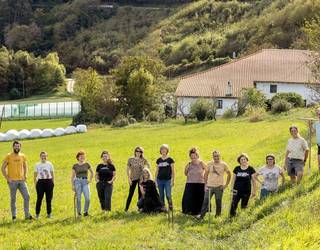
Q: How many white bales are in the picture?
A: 8